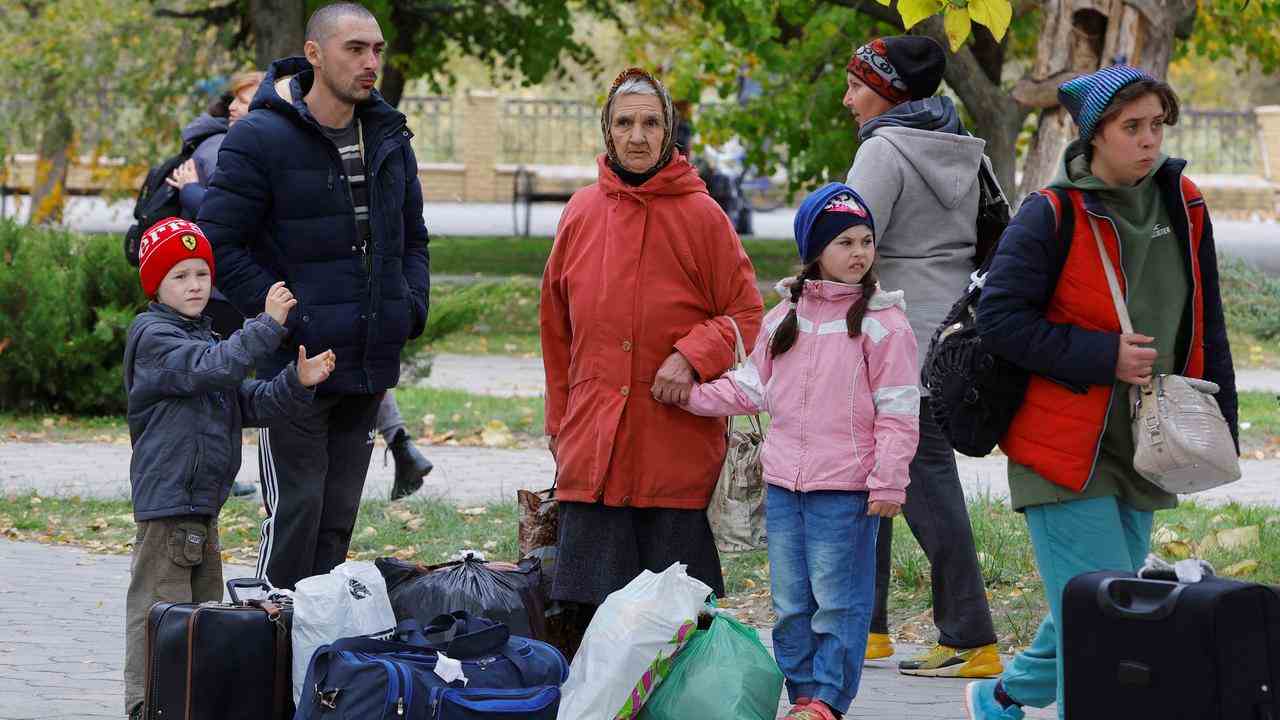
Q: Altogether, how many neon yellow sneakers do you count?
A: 2